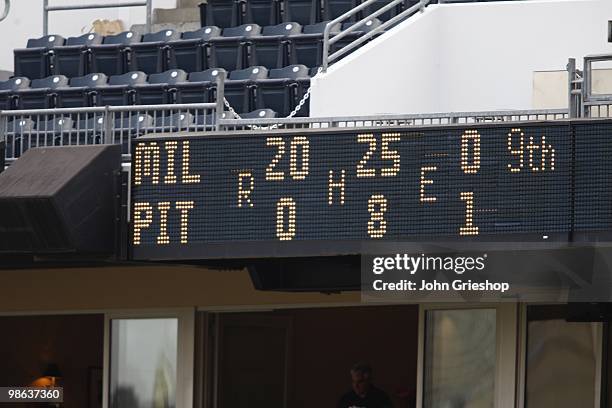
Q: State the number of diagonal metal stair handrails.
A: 3